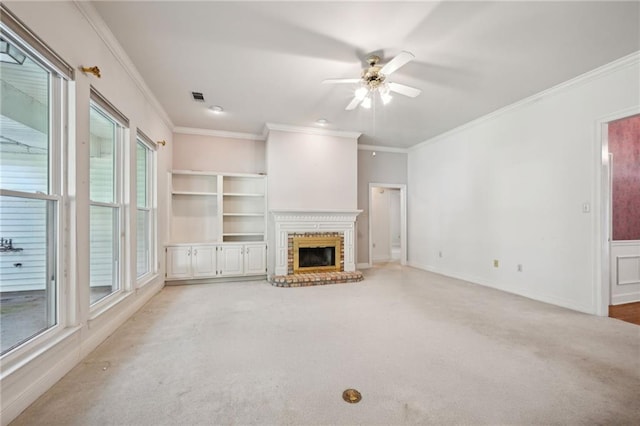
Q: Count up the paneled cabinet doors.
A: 4